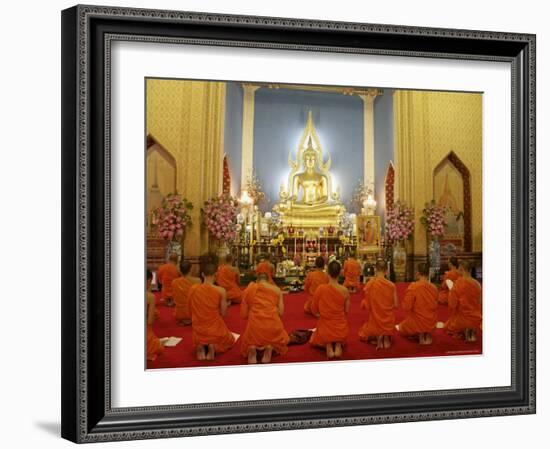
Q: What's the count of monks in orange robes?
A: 14